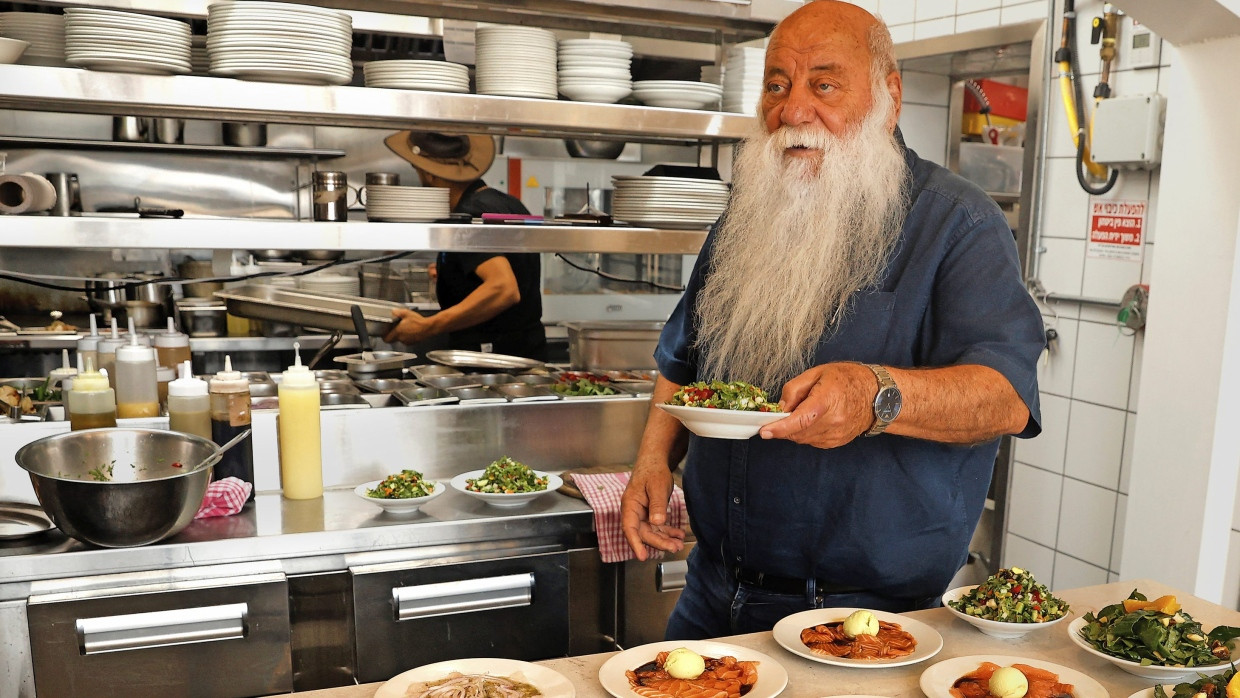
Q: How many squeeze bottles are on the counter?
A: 12